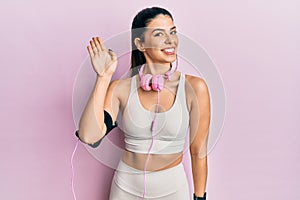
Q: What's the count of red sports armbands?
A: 0